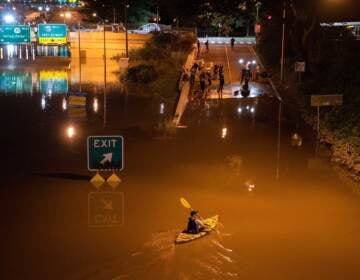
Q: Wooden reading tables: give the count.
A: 0